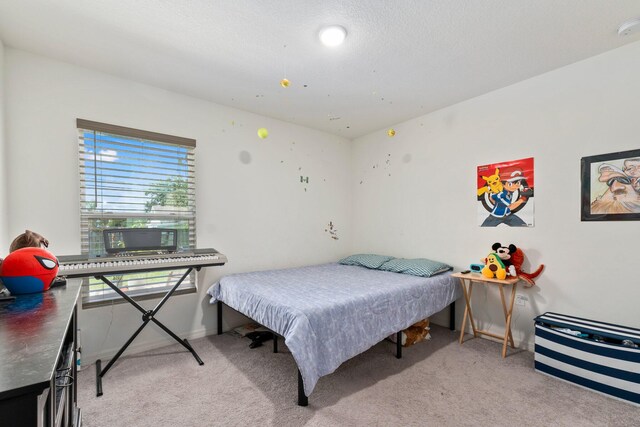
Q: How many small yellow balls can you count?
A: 3